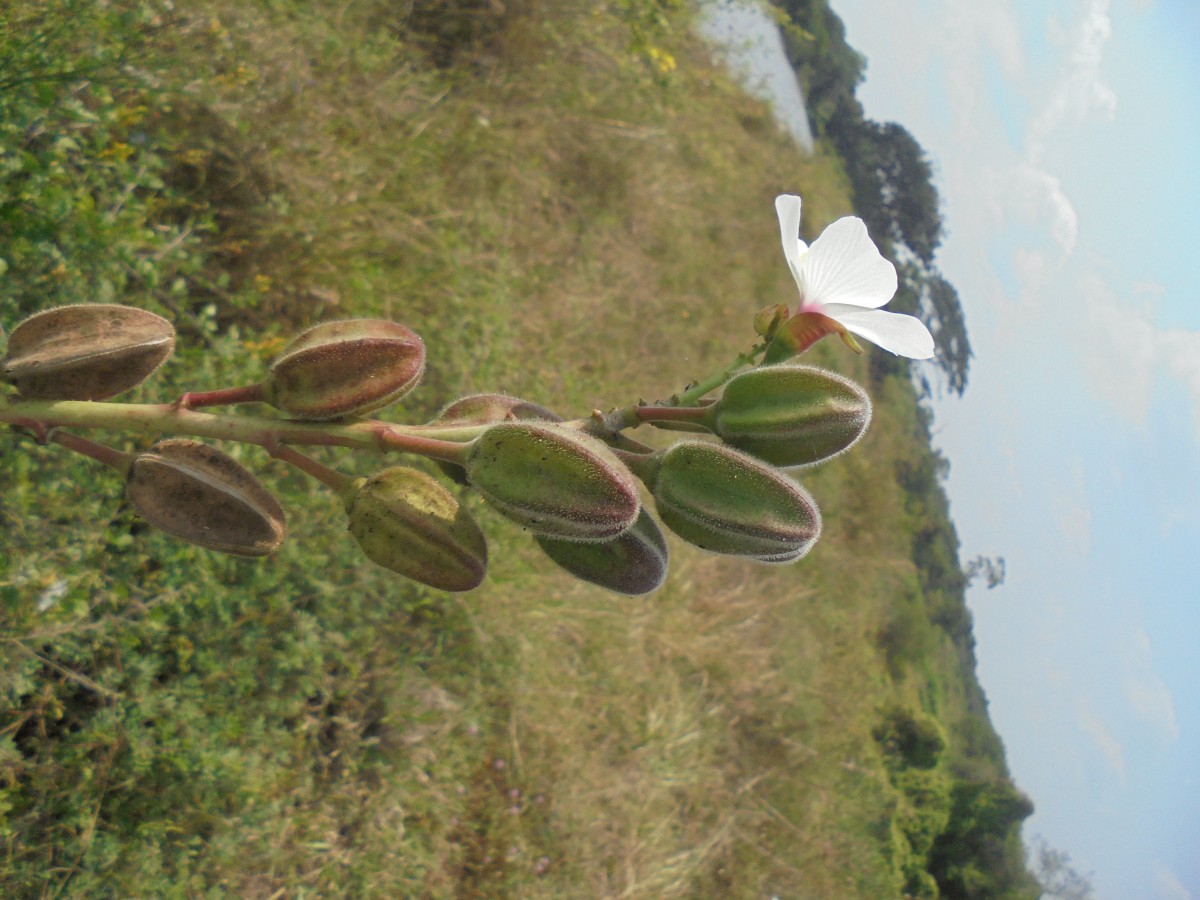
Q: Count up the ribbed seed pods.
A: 9